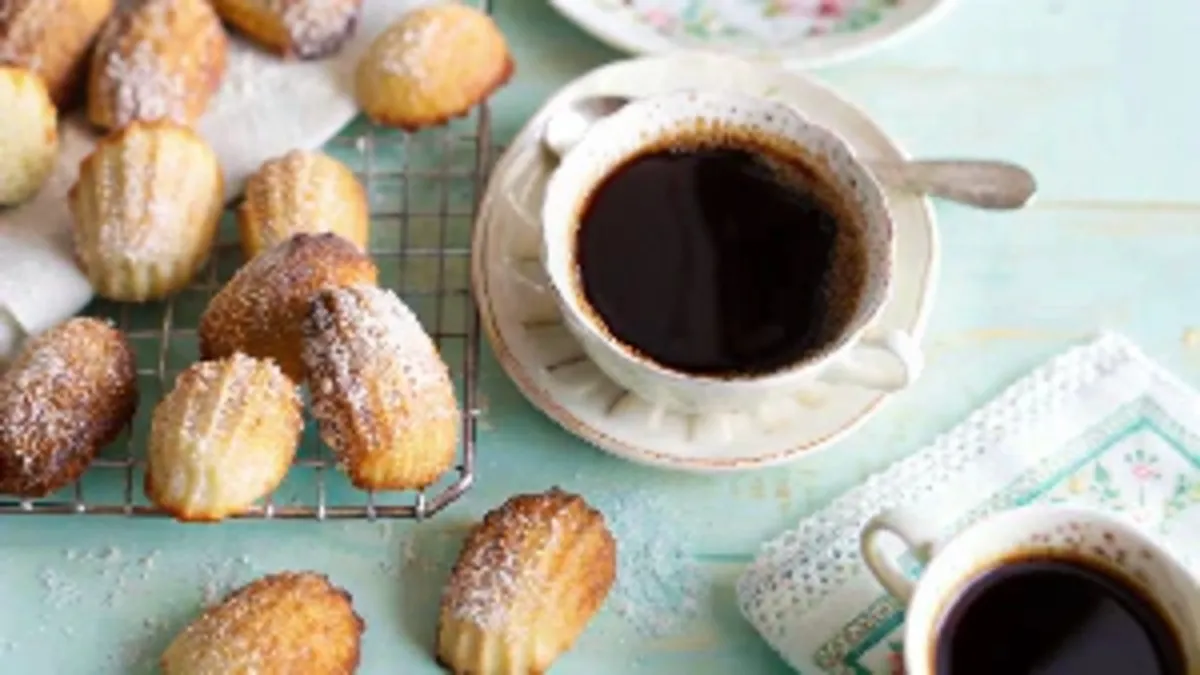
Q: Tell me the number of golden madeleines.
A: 13